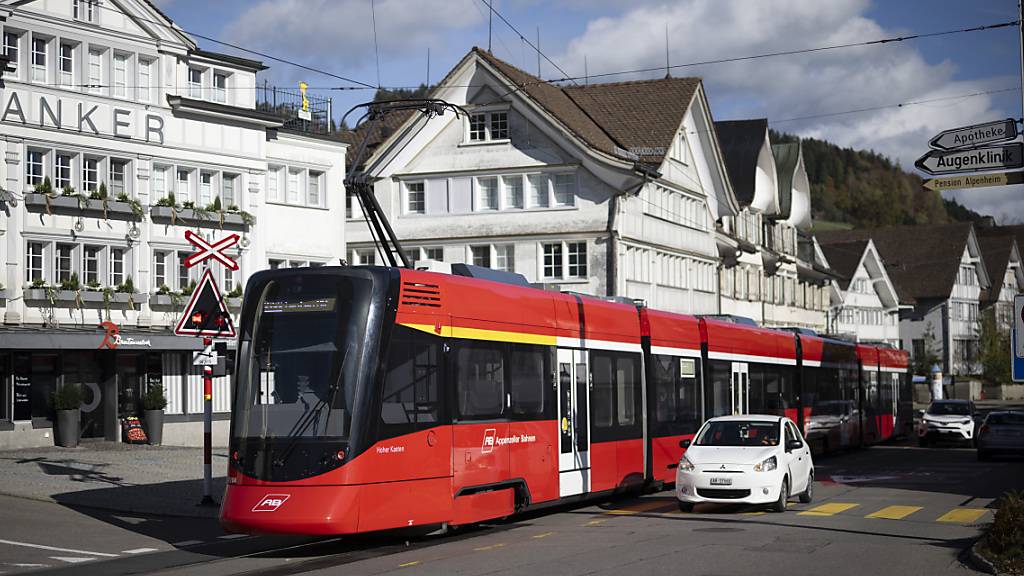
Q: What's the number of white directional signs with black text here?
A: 2